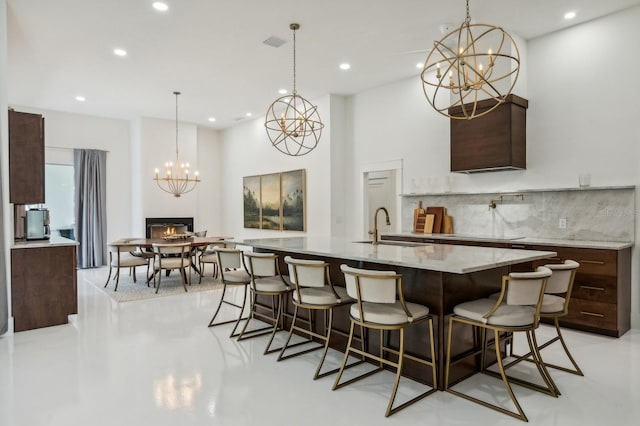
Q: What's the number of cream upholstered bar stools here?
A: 6